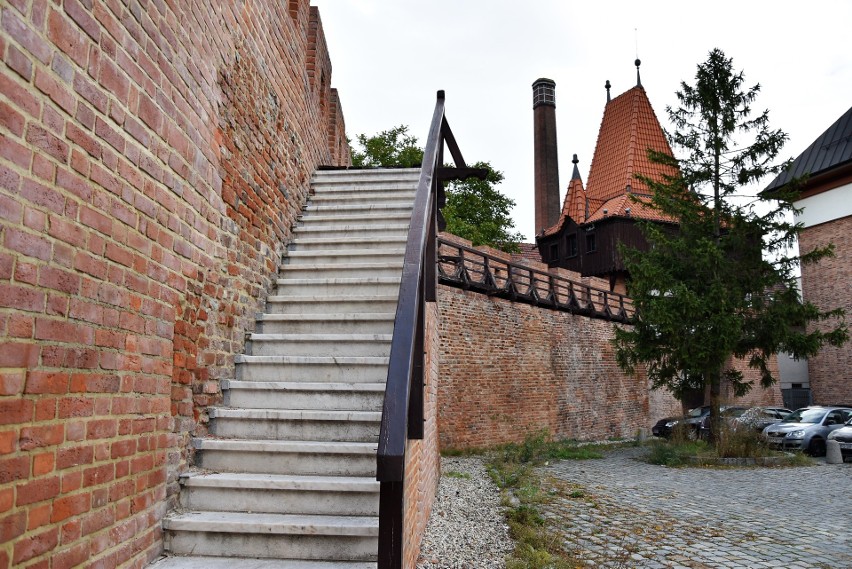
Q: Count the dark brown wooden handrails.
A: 2